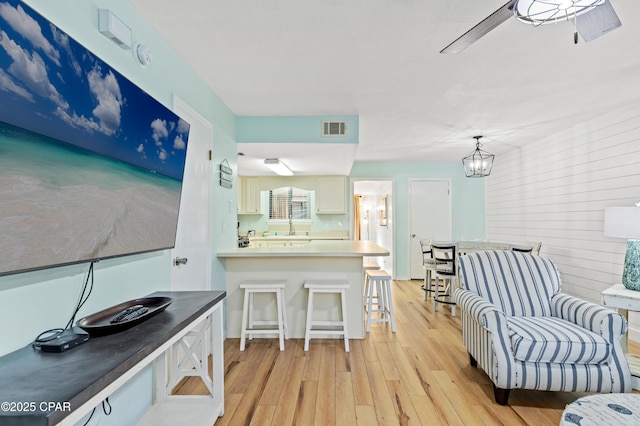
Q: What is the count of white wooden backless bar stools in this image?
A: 4